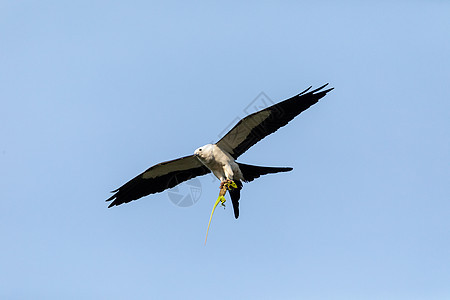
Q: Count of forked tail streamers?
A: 2